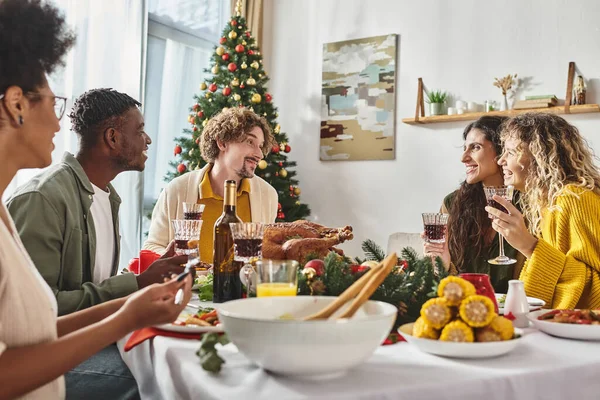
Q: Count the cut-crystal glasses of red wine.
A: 5